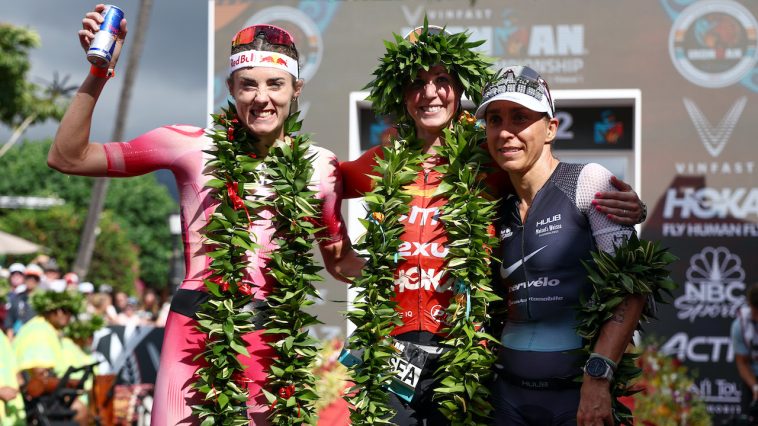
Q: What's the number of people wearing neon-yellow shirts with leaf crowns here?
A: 2